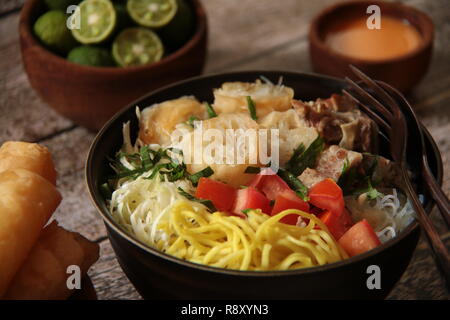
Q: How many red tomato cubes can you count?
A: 7